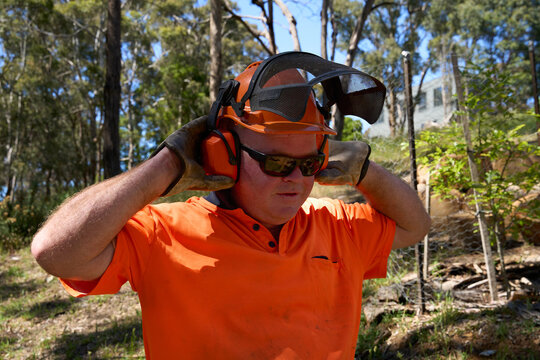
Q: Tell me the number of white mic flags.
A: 0